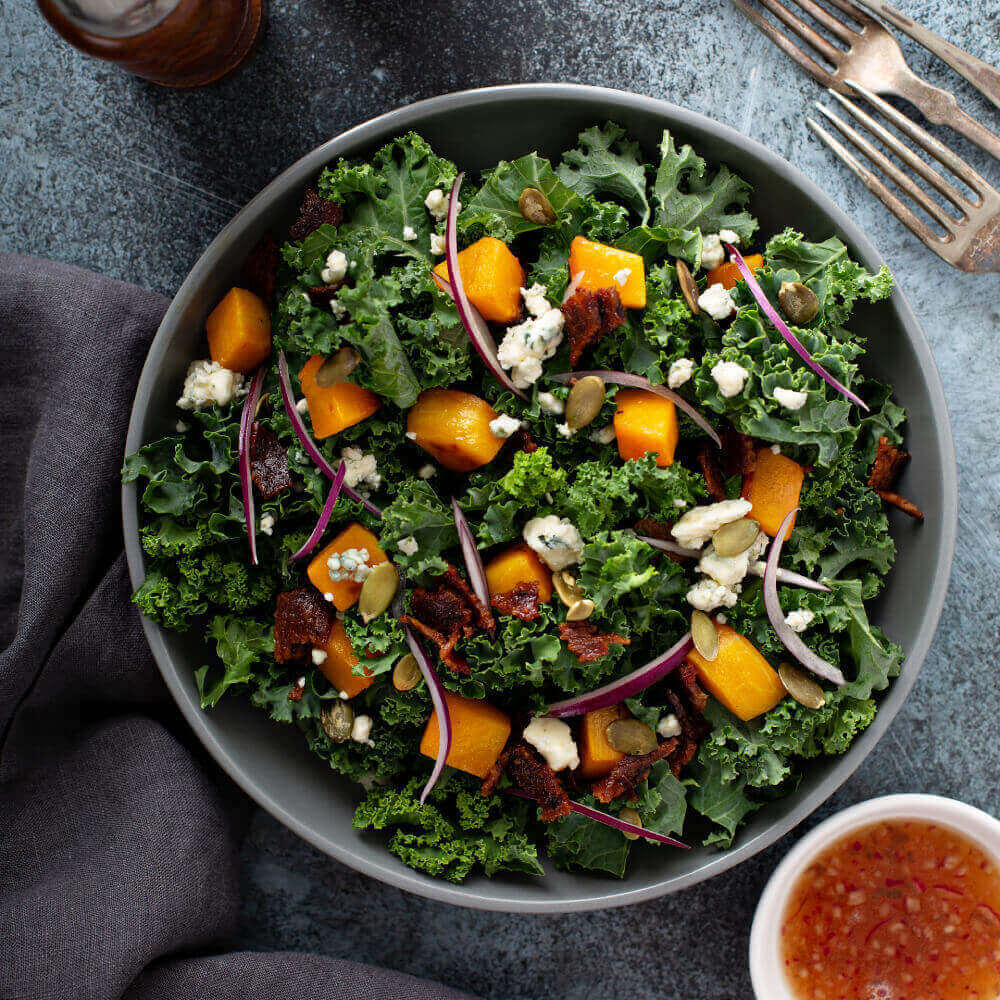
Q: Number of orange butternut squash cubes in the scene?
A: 14